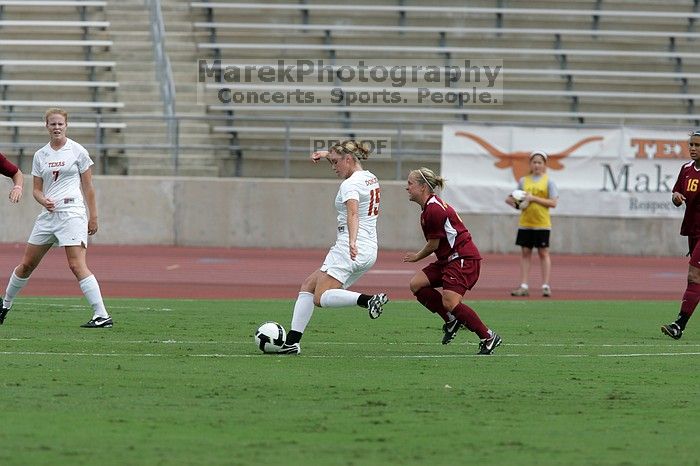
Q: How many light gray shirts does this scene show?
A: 1